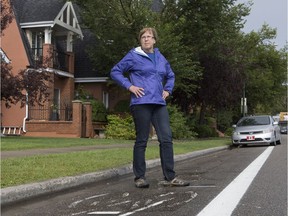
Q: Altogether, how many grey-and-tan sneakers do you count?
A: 2